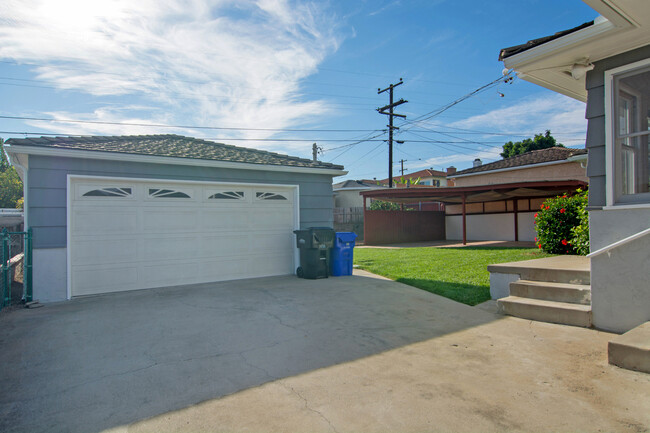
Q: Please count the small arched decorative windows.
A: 4